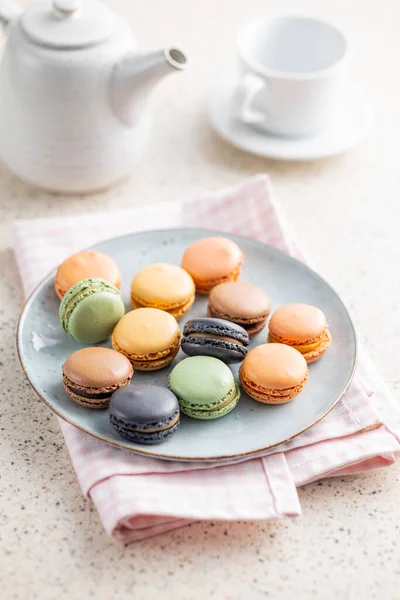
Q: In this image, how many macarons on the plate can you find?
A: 12